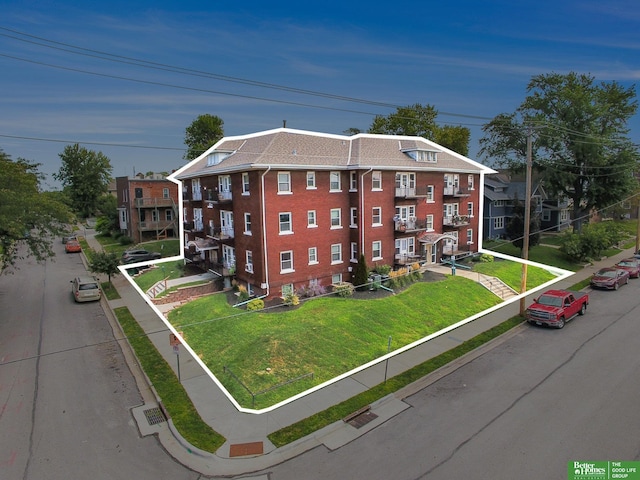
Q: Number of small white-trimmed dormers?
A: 2